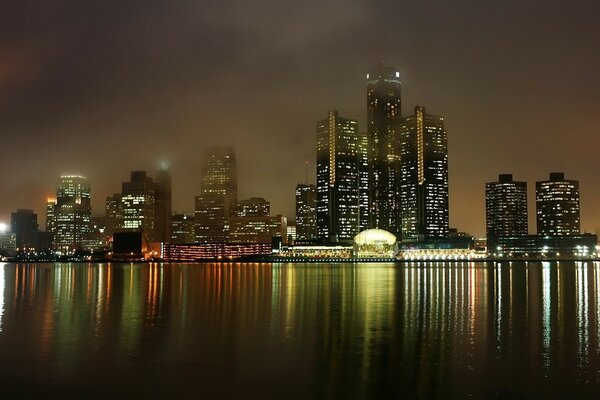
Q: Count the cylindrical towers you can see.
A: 1